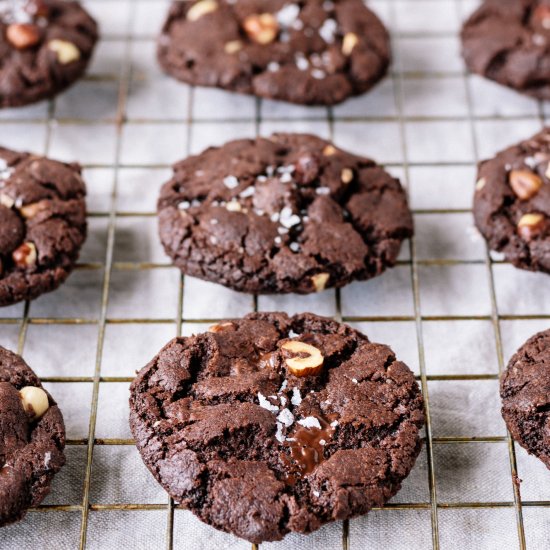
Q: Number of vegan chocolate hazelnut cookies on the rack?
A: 9